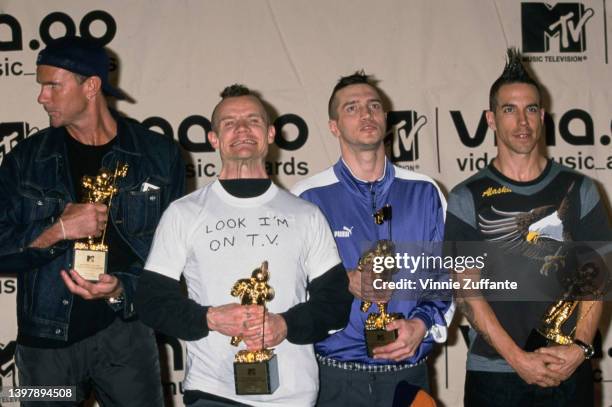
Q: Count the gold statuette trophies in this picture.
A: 4